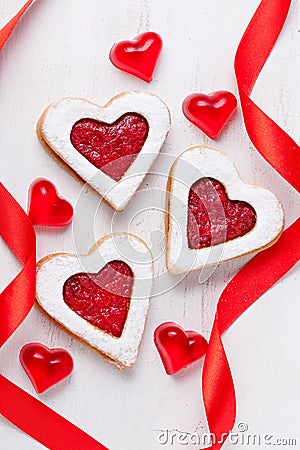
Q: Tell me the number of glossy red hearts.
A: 5